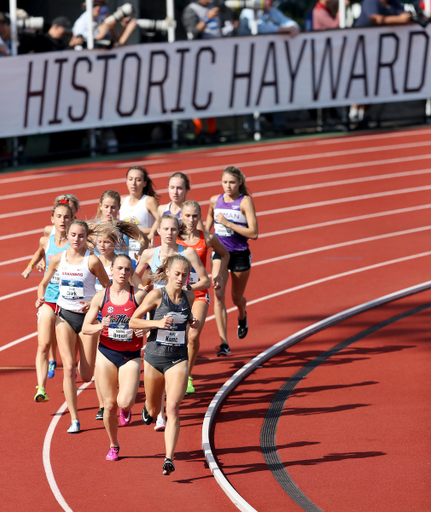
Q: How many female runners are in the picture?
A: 12